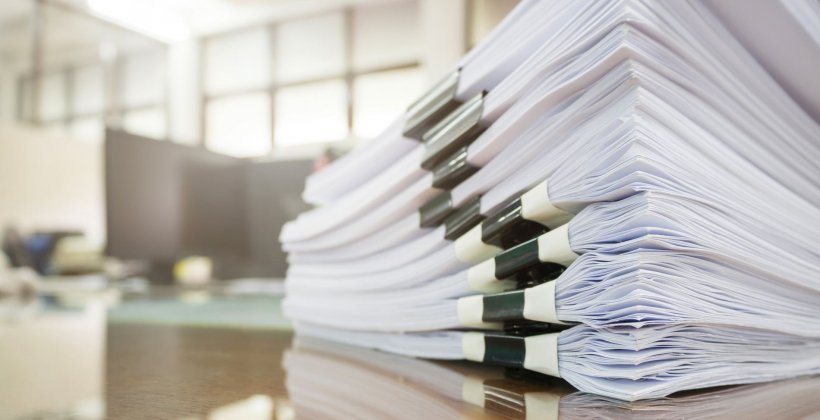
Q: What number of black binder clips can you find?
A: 9